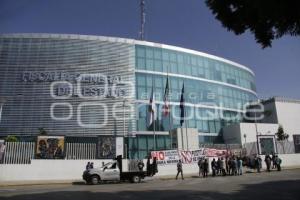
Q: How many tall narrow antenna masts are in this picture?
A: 1